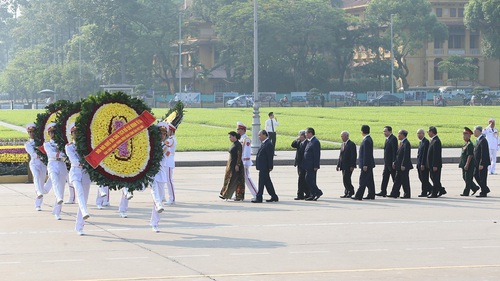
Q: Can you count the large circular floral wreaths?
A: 4